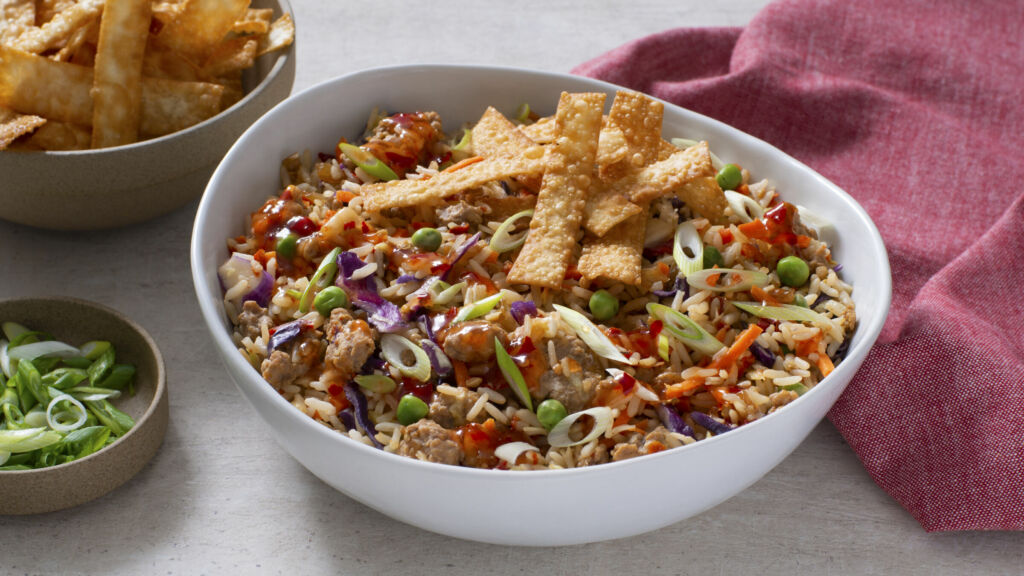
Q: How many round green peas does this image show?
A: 9